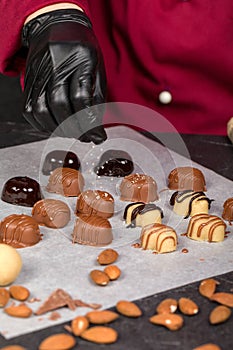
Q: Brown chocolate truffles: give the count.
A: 8